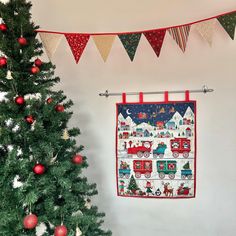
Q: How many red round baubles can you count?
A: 13